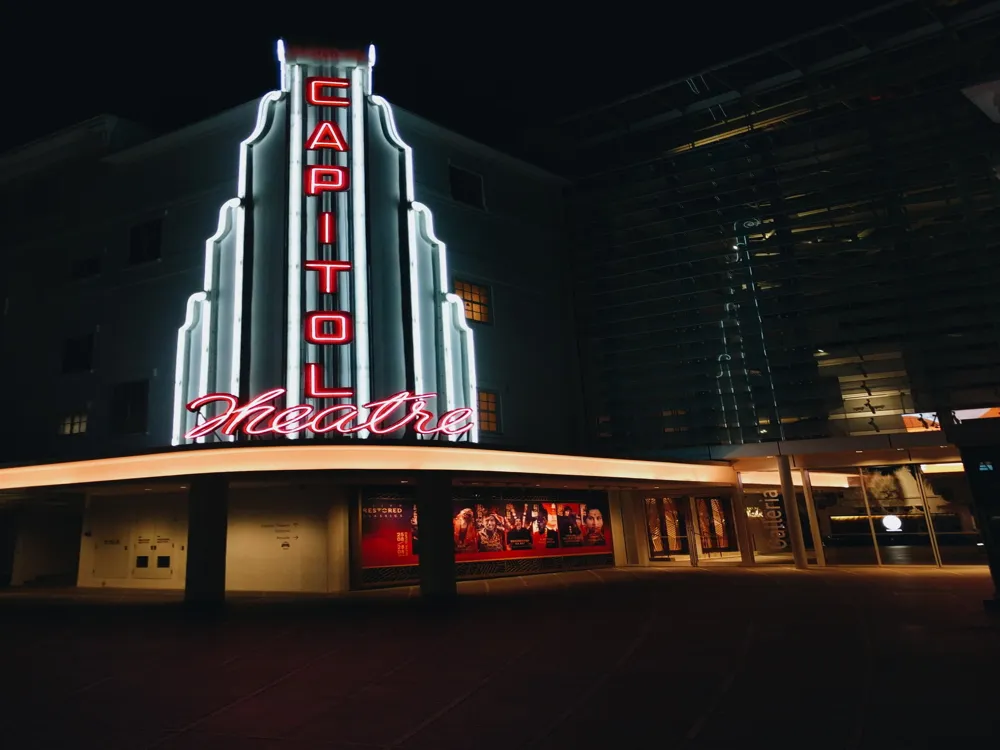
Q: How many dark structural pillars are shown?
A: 2